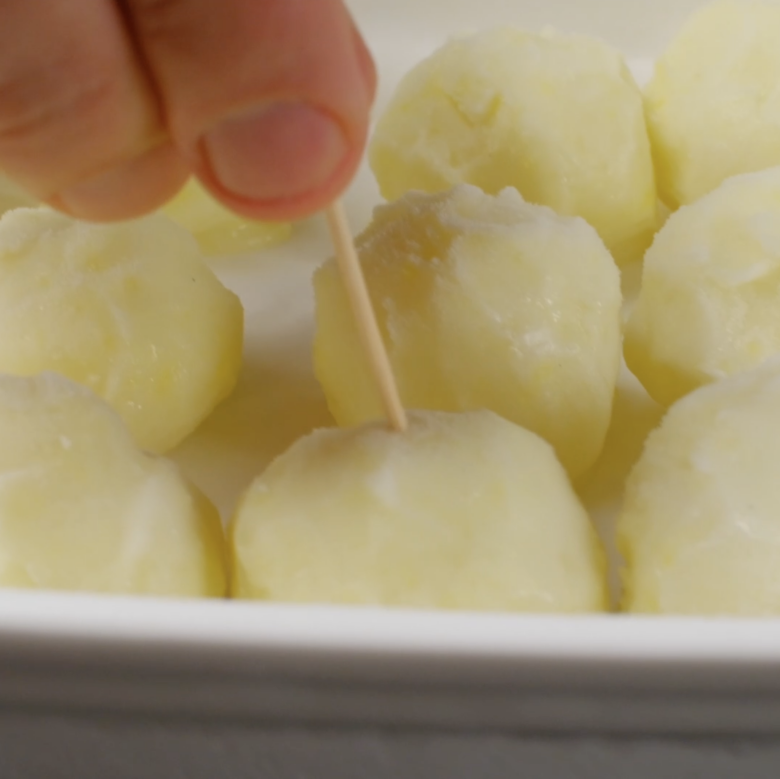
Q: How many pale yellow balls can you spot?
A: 9